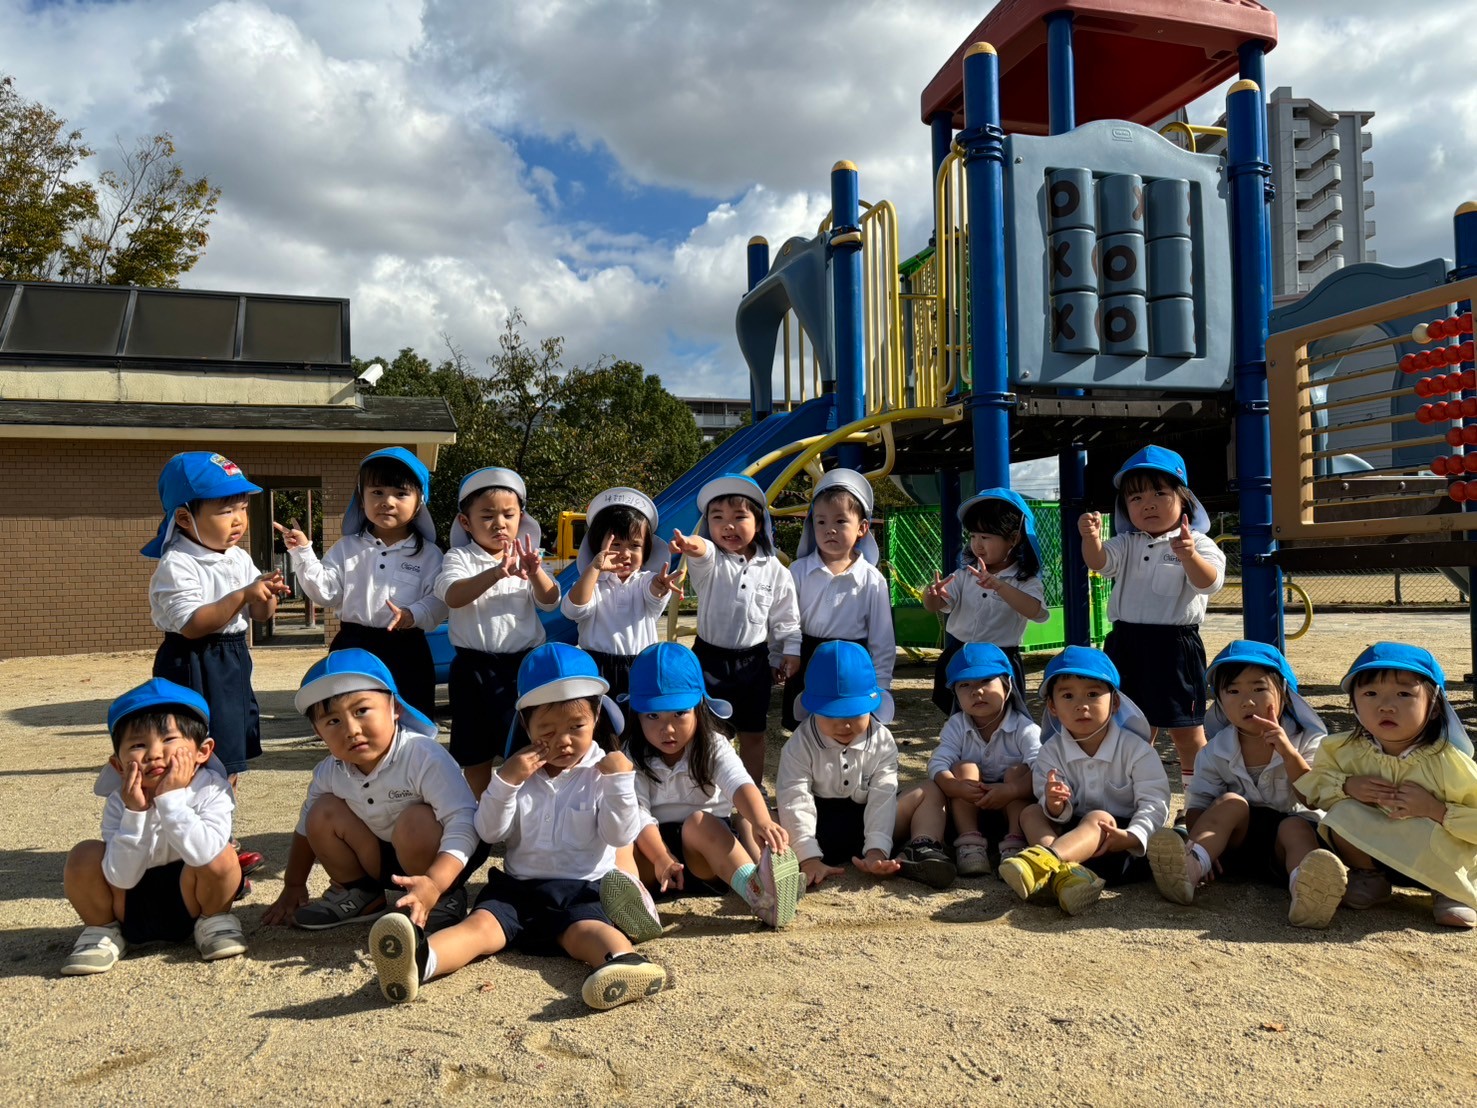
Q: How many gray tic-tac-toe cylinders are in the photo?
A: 9